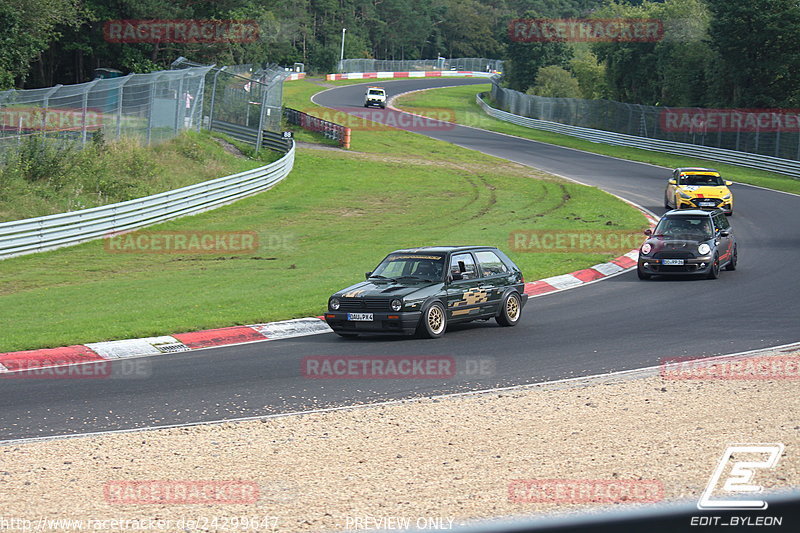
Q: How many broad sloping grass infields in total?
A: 1